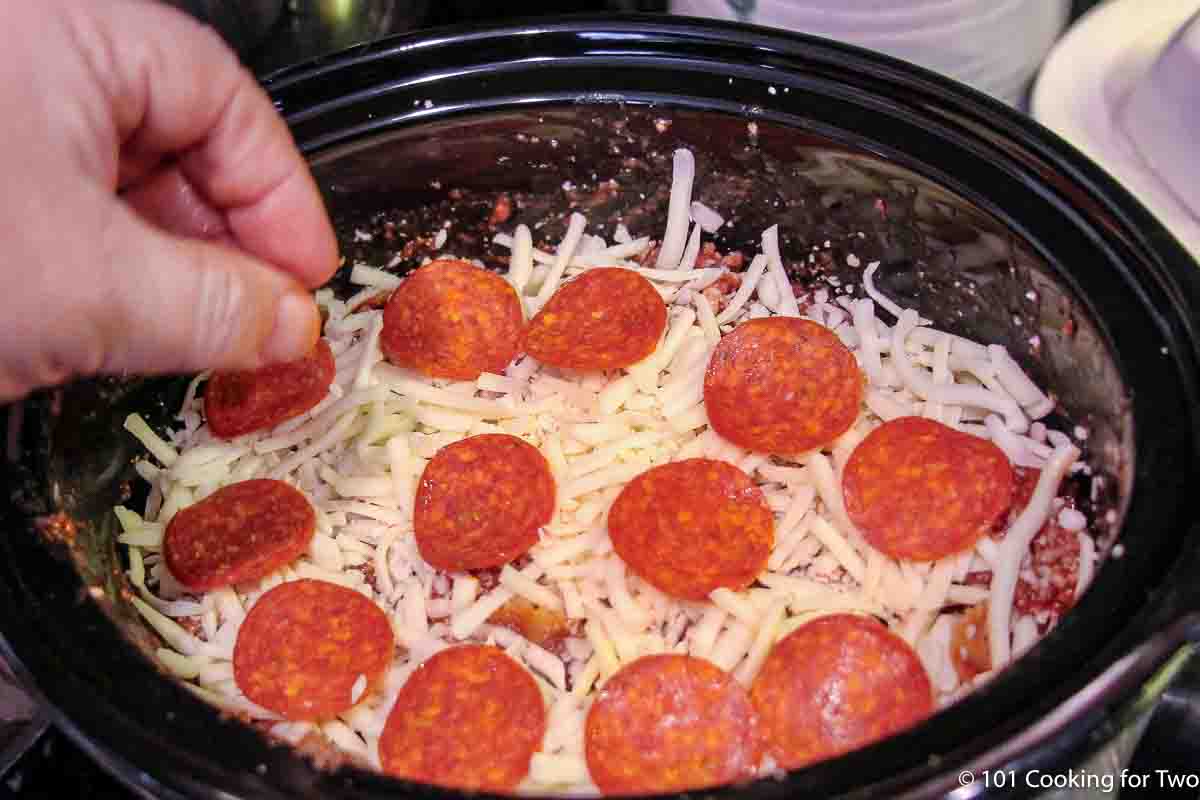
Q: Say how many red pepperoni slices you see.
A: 12